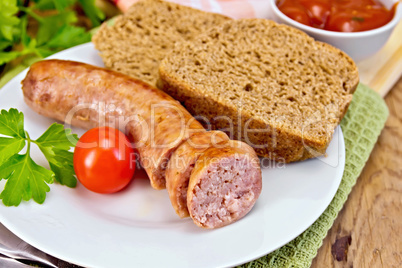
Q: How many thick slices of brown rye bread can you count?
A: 2